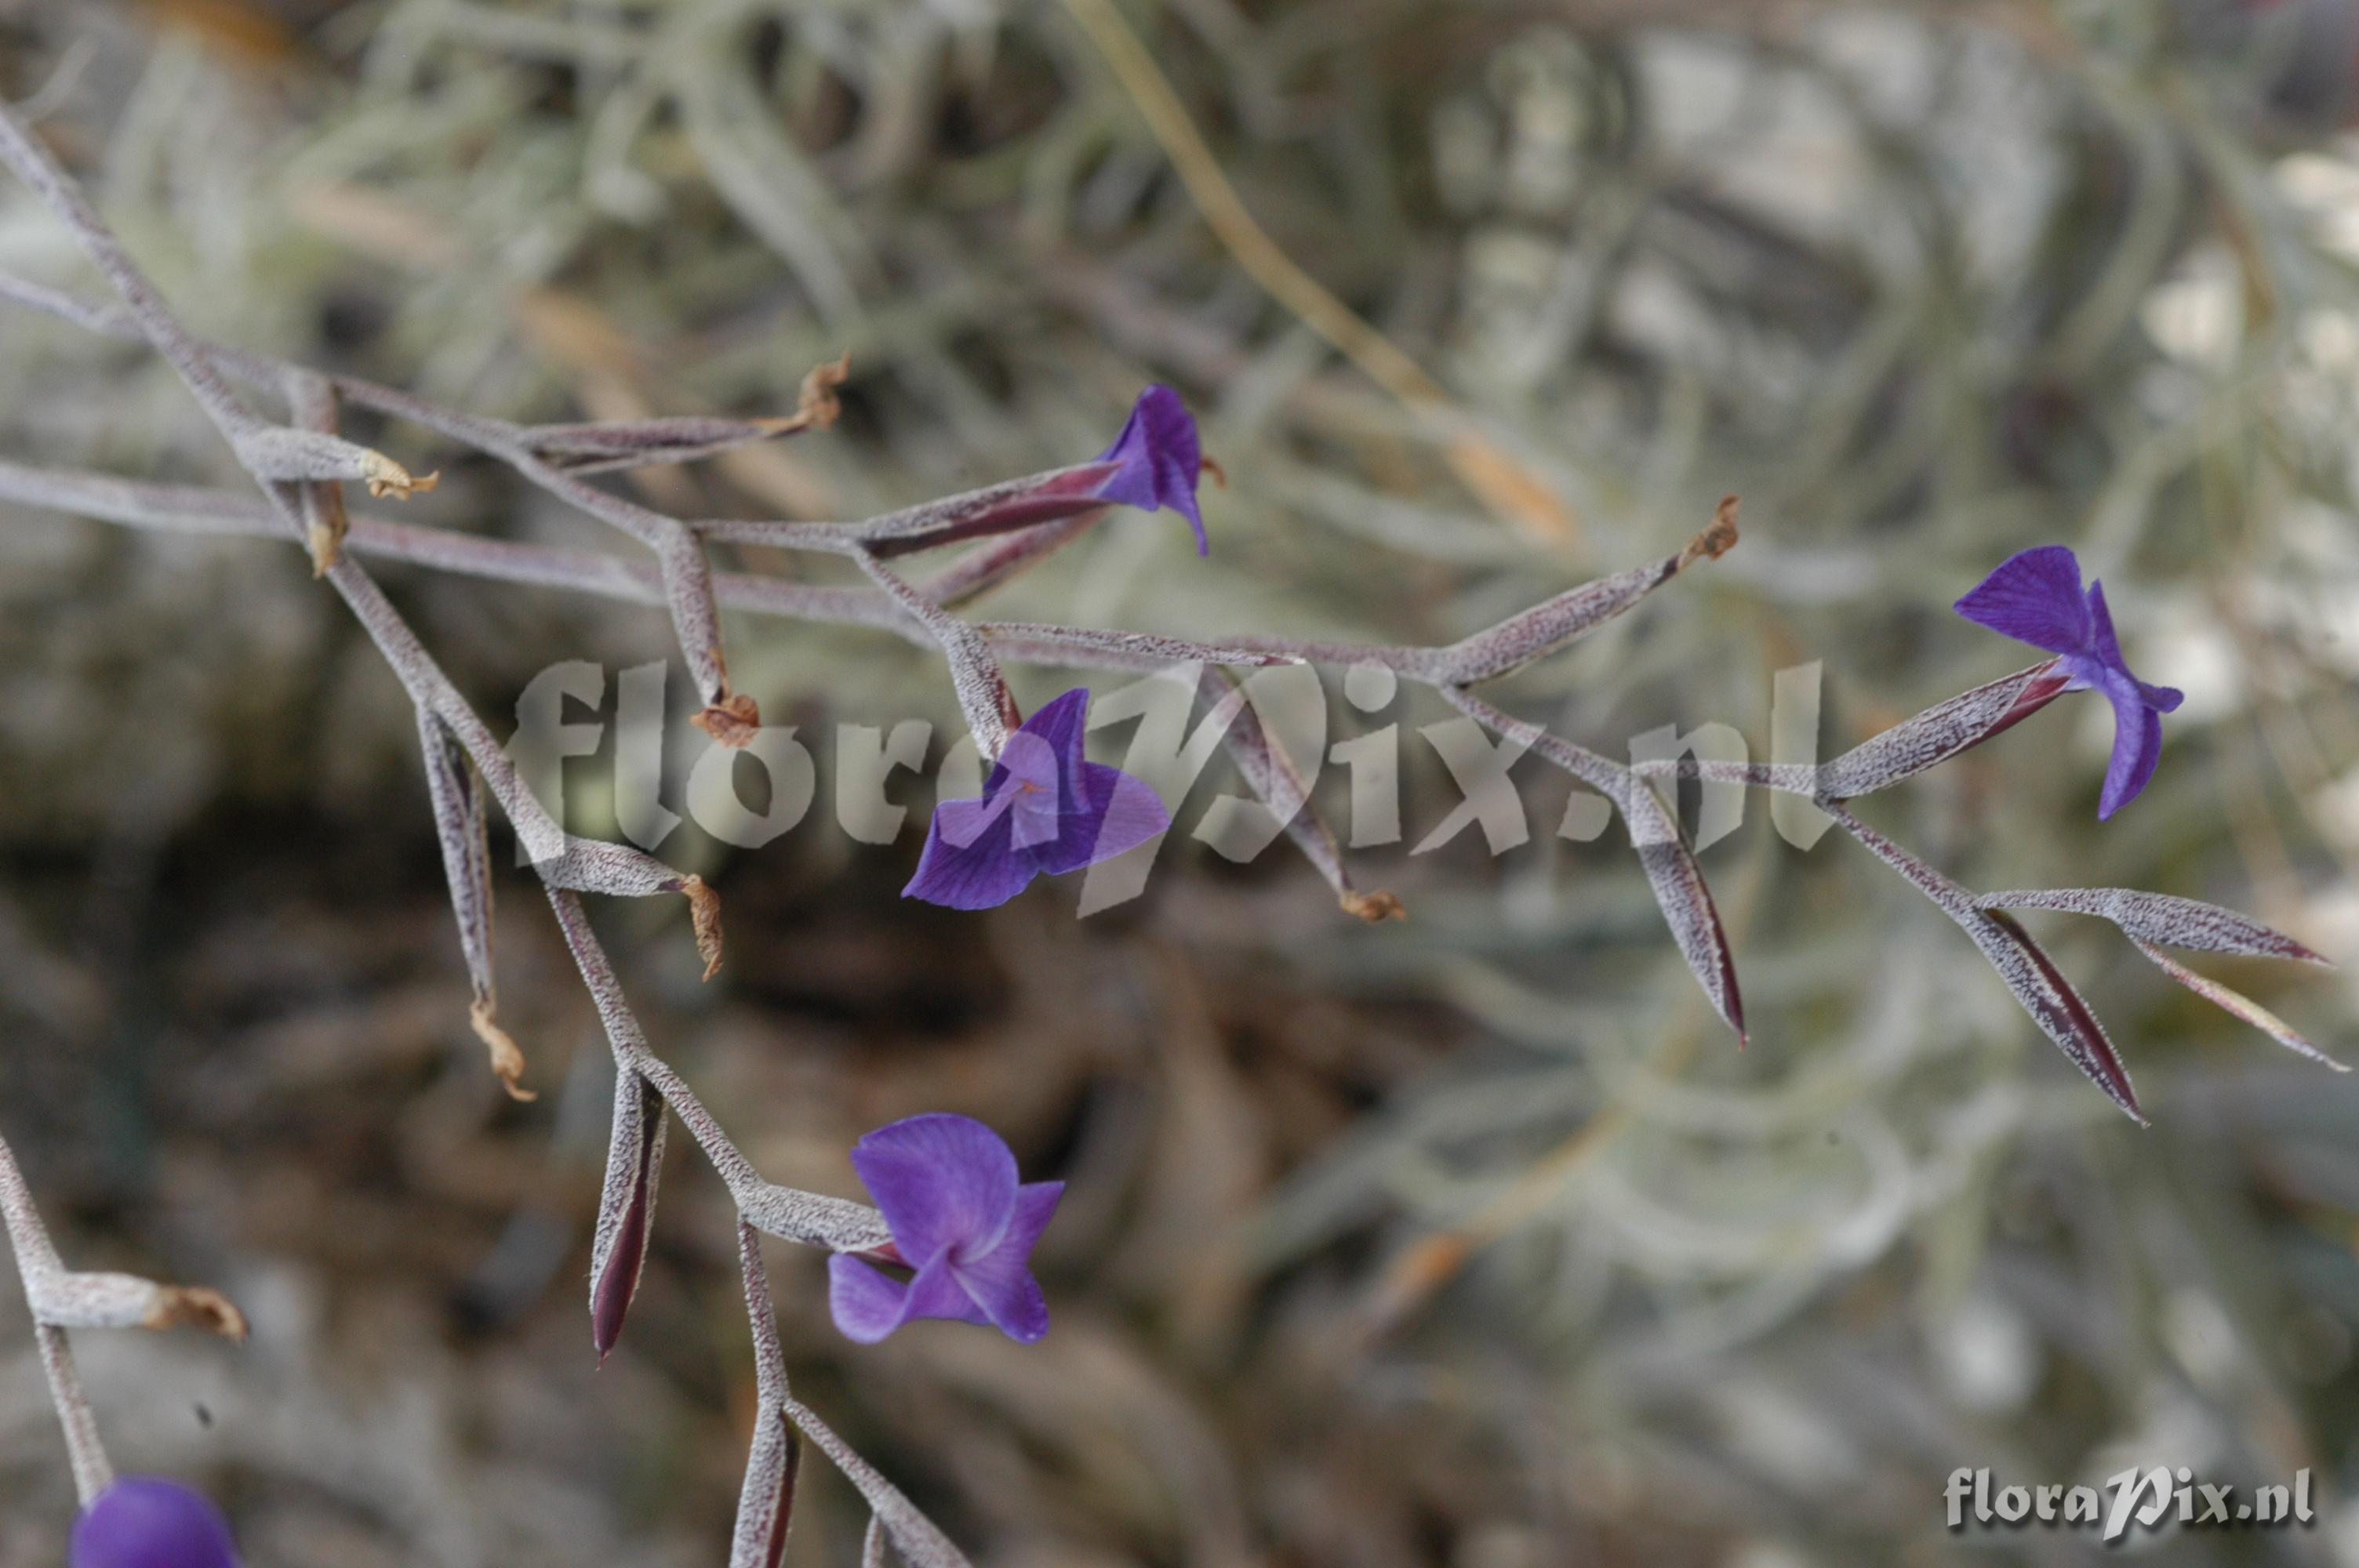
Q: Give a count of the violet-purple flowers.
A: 5